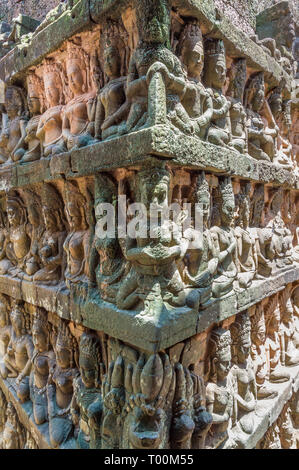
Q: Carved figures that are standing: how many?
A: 0